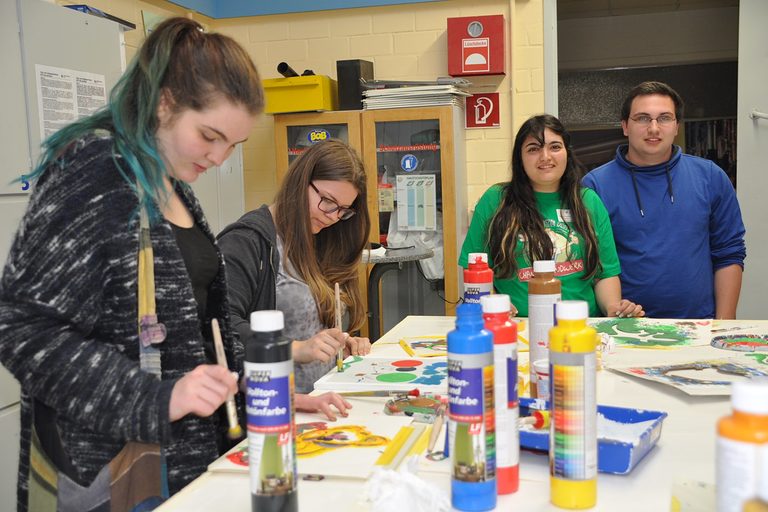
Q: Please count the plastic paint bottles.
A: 7